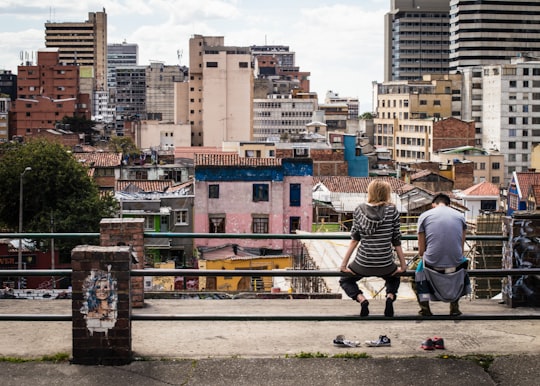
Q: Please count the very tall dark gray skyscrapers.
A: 2